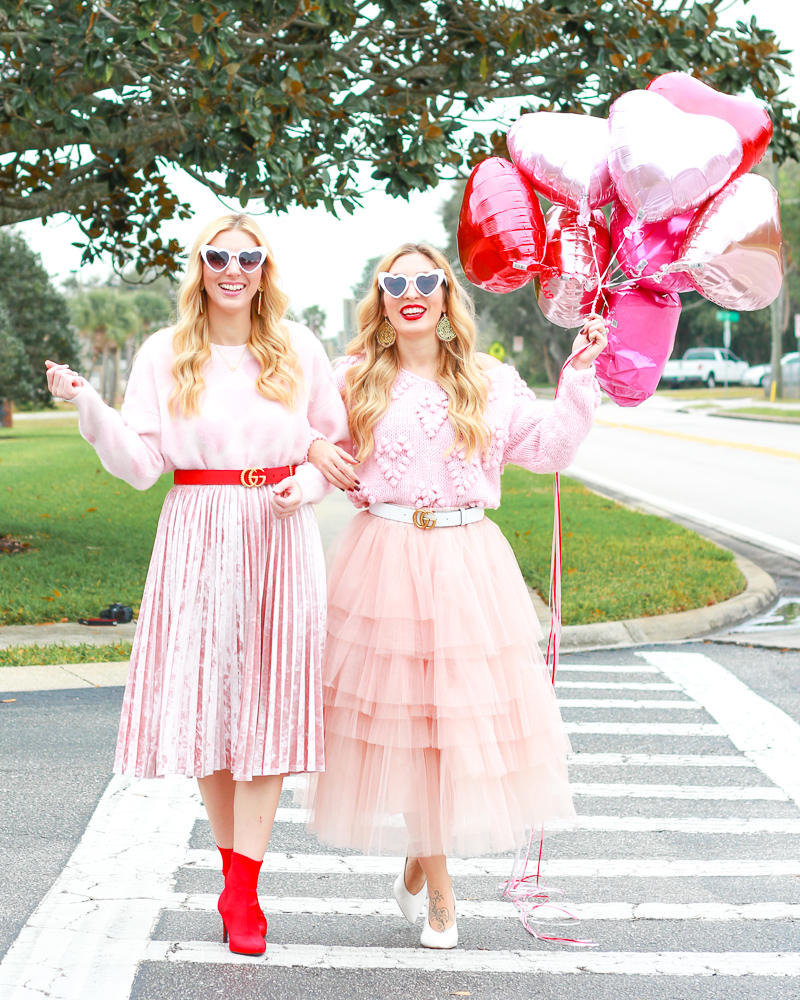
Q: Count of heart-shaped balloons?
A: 8